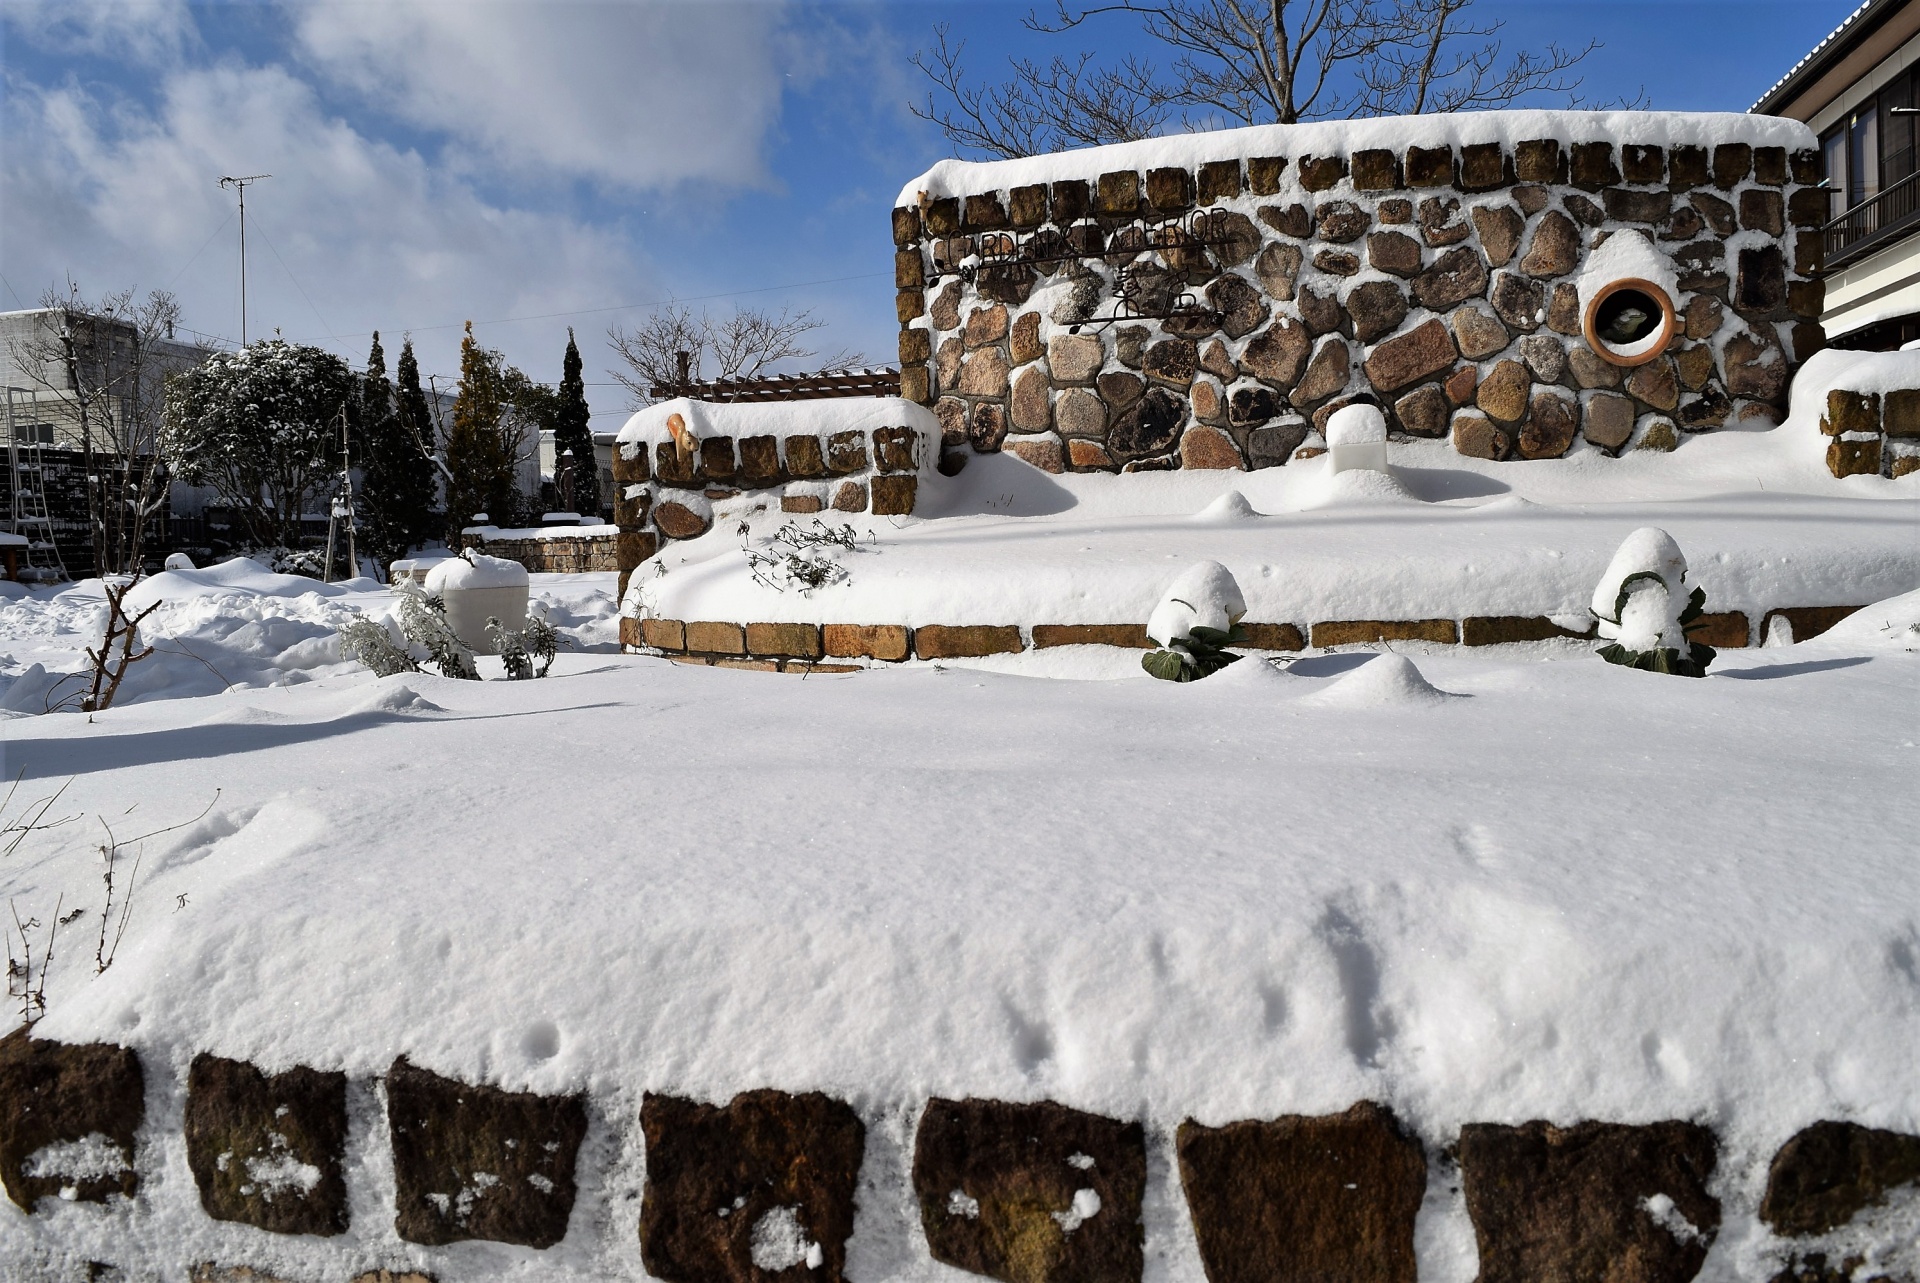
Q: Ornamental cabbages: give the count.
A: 2